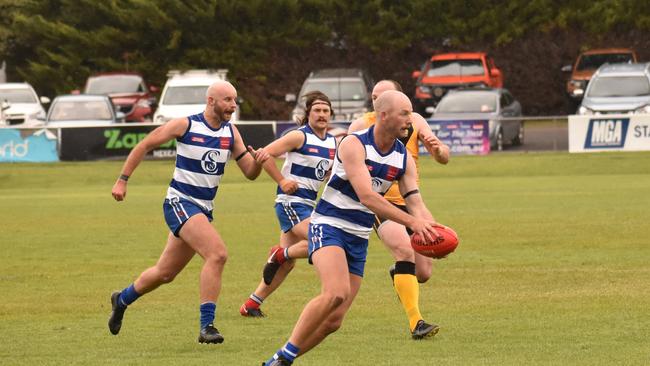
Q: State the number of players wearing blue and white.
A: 3